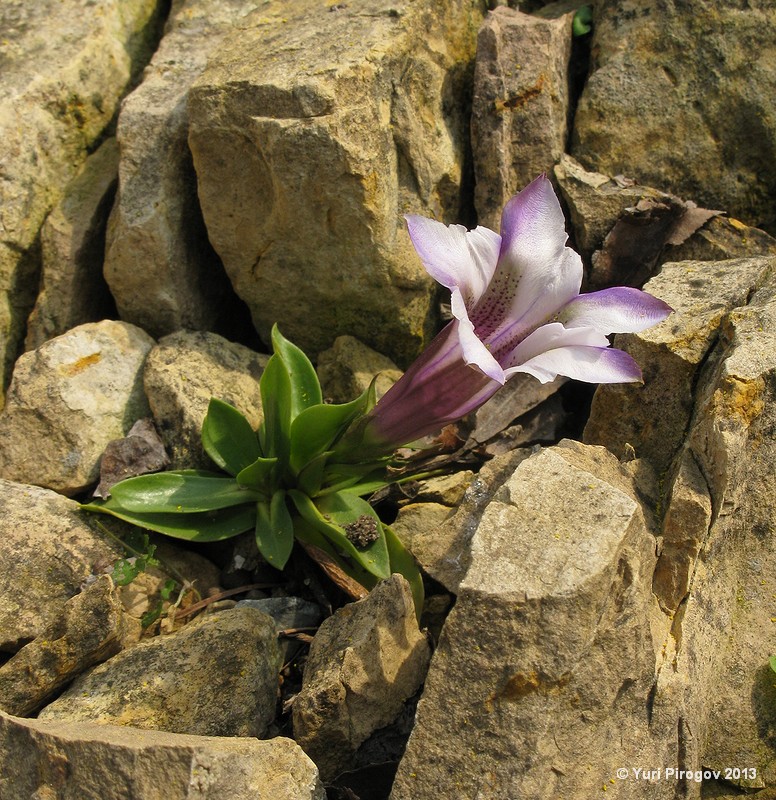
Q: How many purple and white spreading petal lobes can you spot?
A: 5